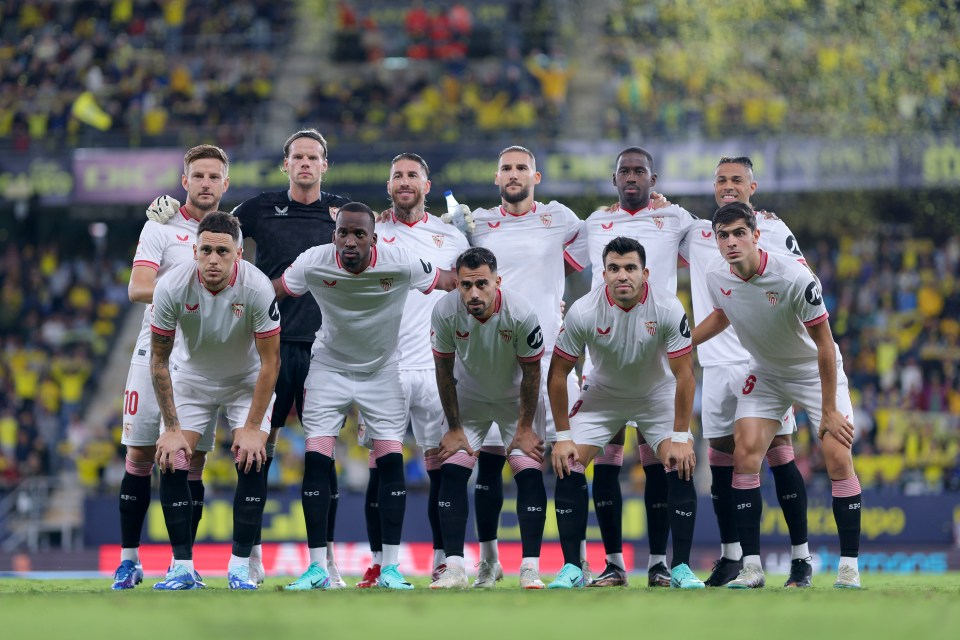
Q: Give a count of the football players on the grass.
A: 11